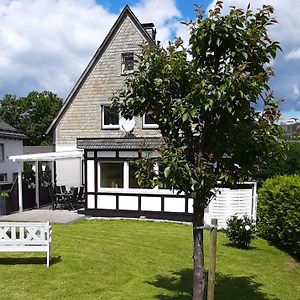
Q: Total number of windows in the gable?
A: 3